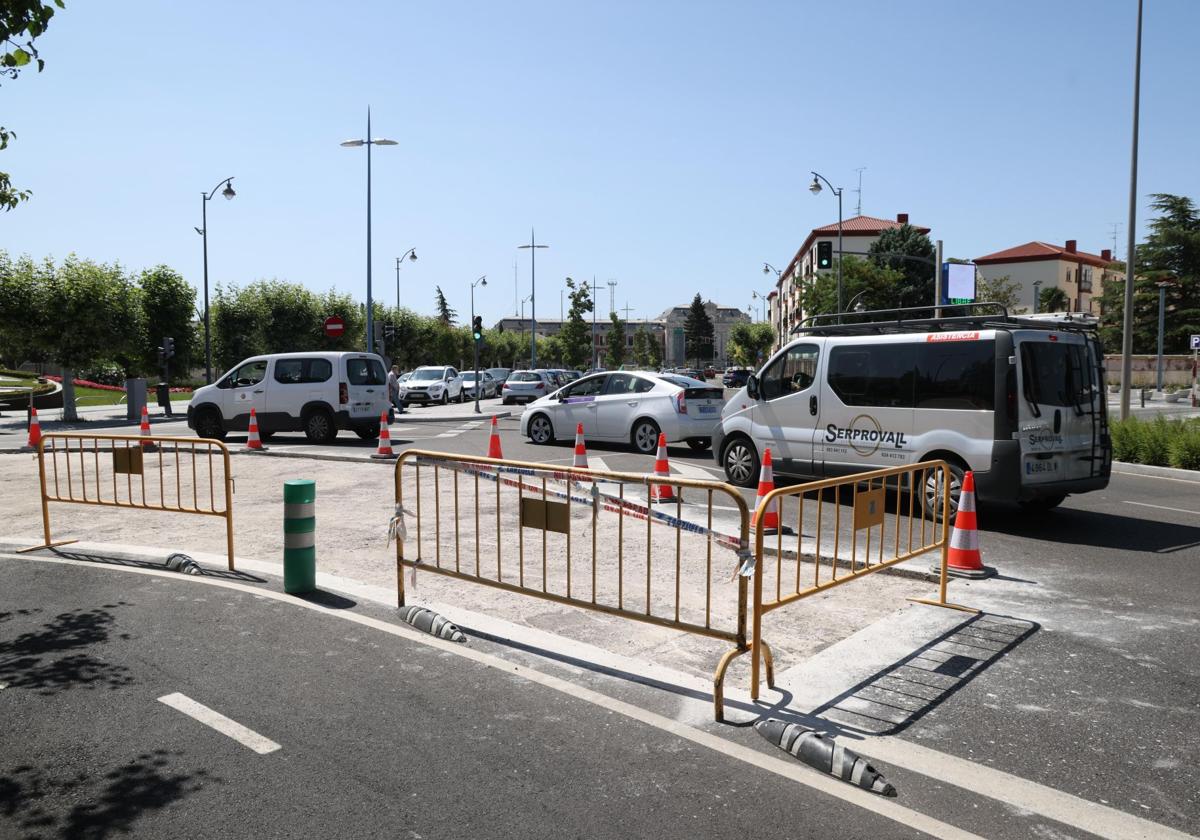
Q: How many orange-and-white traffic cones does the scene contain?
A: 9